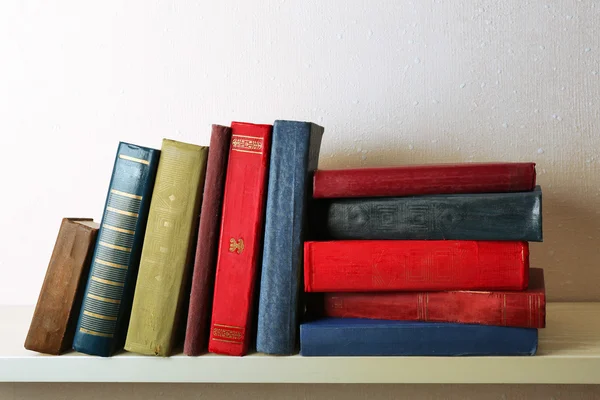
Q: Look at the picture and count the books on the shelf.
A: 11